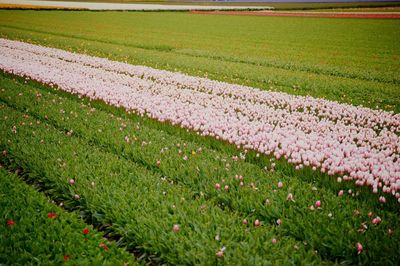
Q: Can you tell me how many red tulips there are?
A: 5